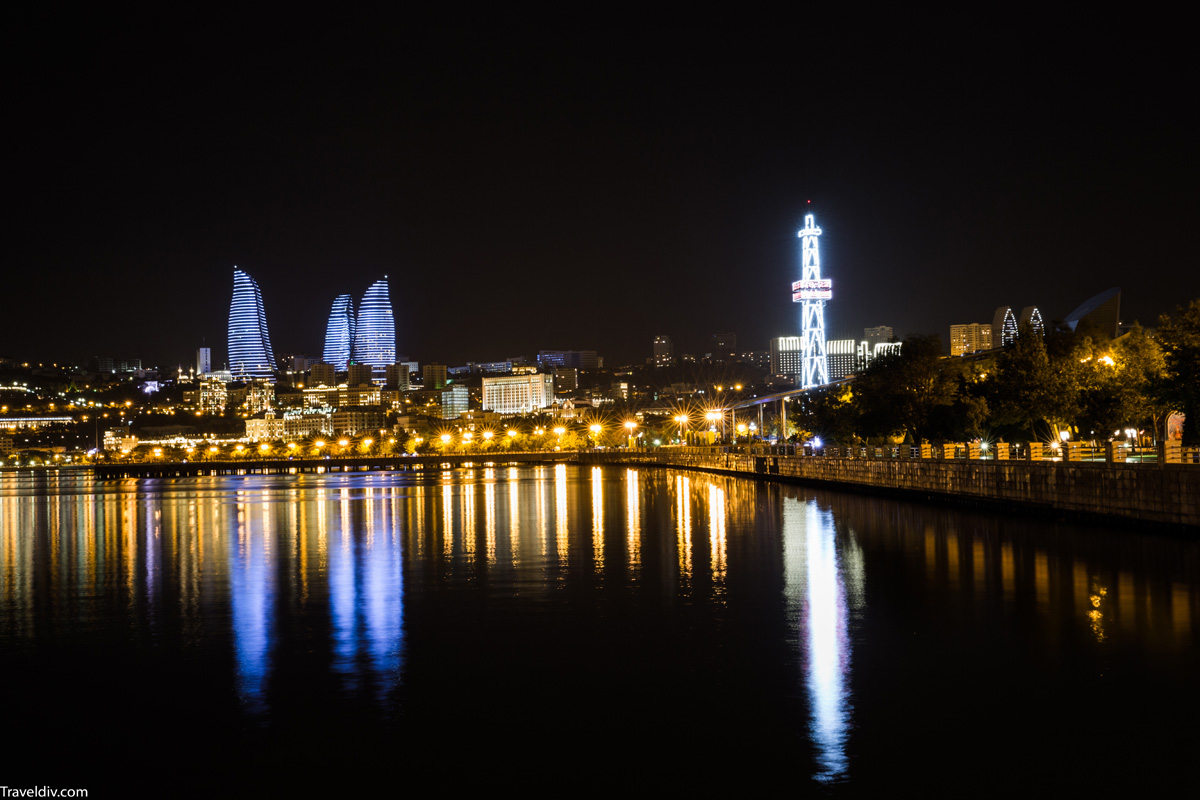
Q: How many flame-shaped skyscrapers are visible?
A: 3